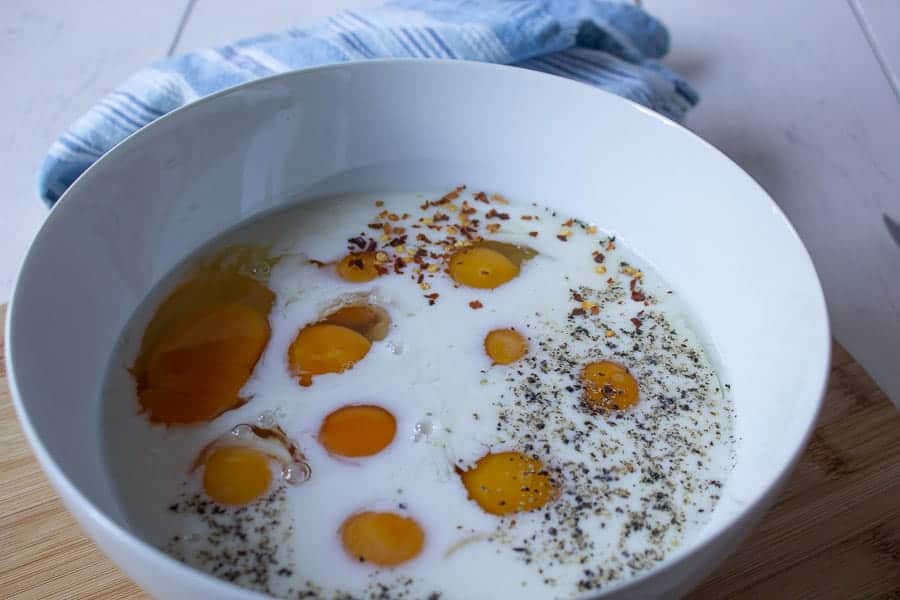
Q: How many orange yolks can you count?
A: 10